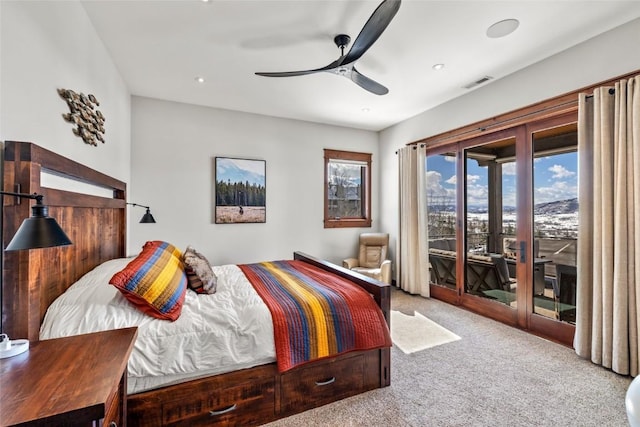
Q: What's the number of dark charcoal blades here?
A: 3